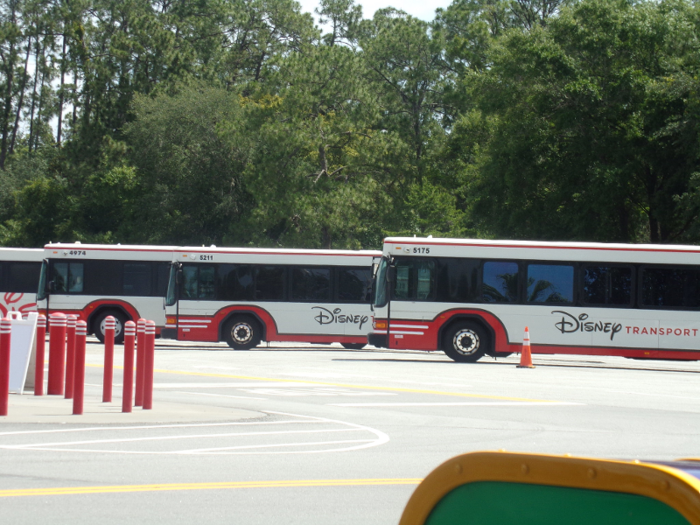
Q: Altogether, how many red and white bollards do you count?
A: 9